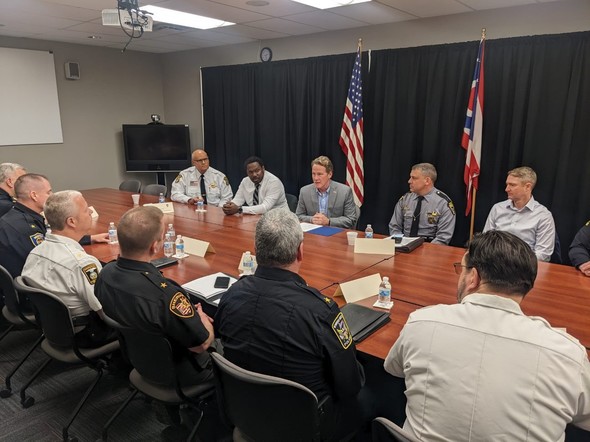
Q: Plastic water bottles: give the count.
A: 9